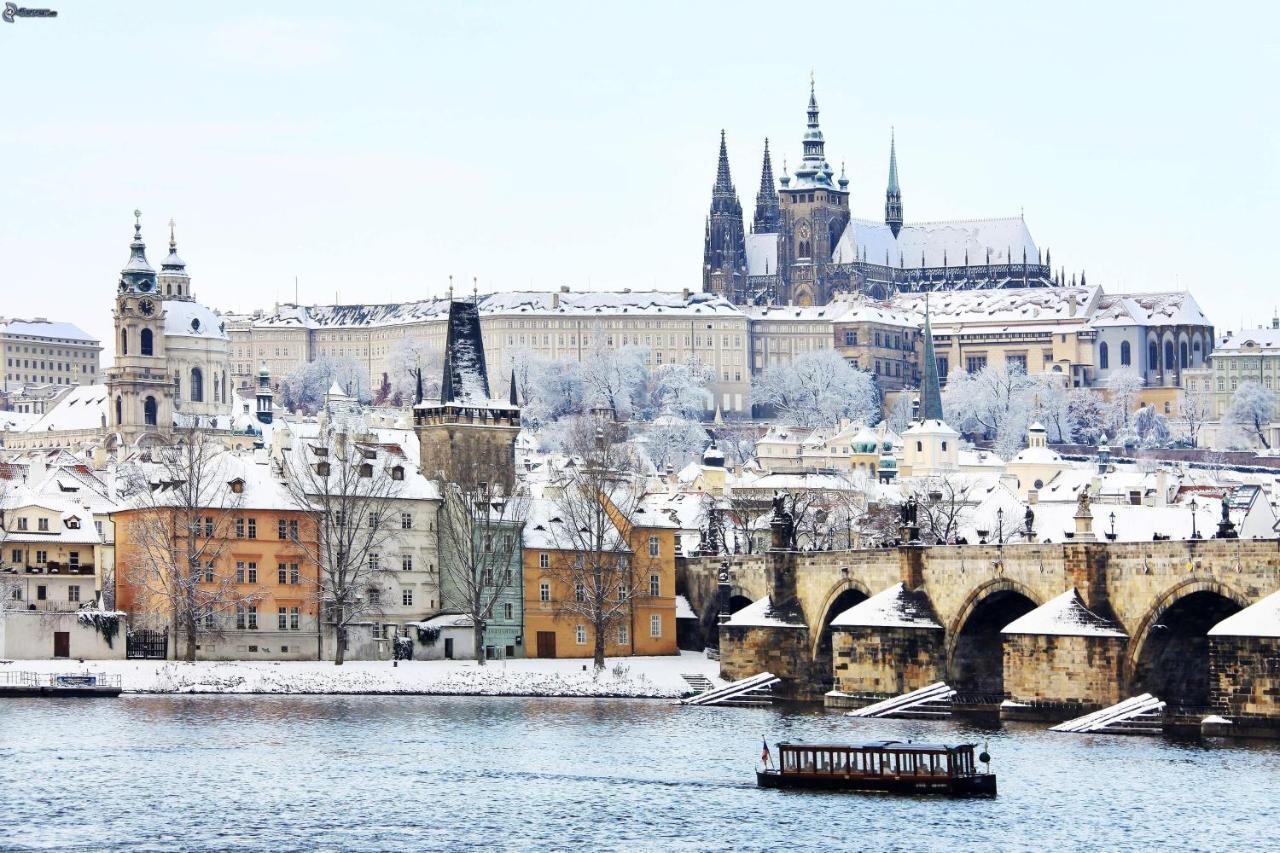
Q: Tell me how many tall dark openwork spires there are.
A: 2